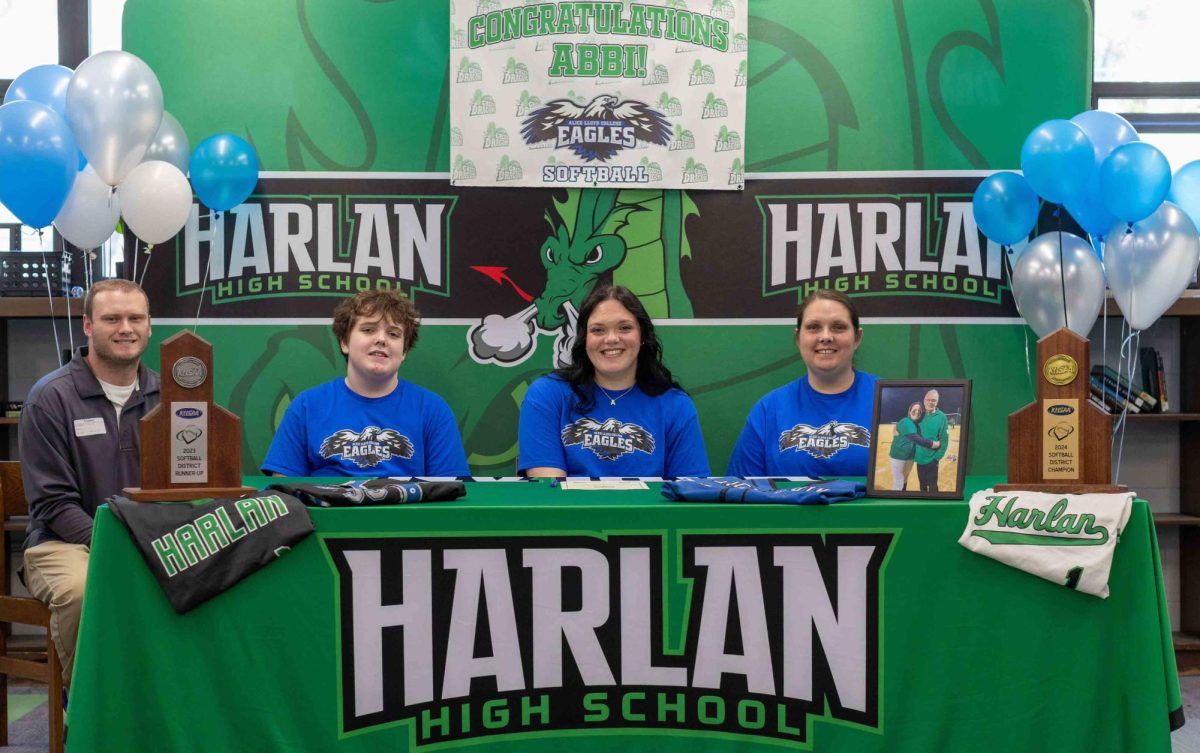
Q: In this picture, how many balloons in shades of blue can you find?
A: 8